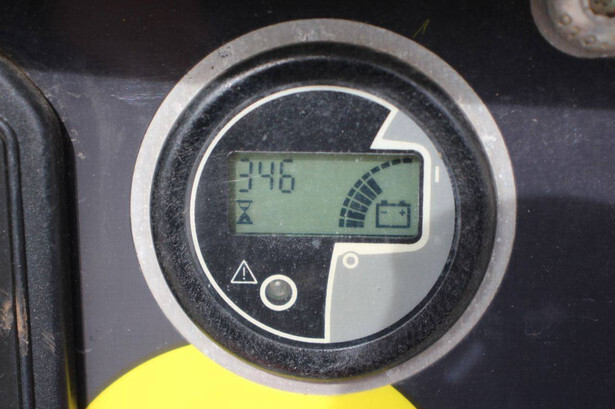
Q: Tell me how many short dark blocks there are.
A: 10